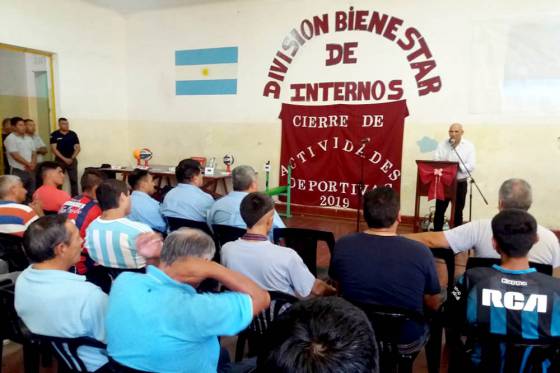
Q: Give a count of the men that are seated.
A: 14